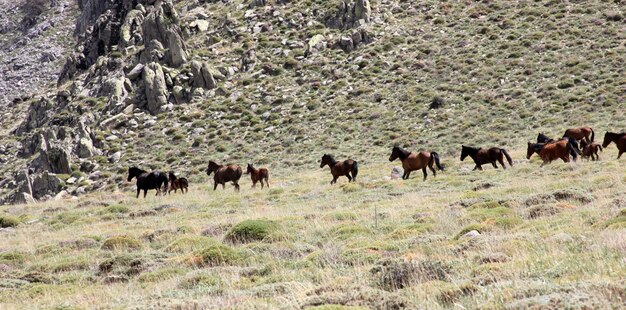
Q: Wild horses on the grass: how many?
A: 12